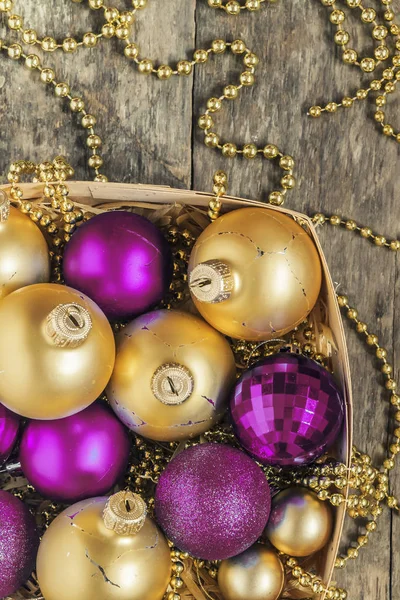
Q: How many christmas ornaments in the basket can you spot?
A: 13